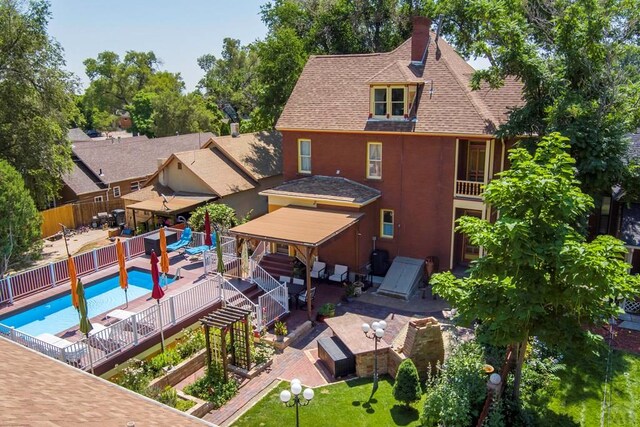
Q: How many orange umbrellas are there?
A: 3